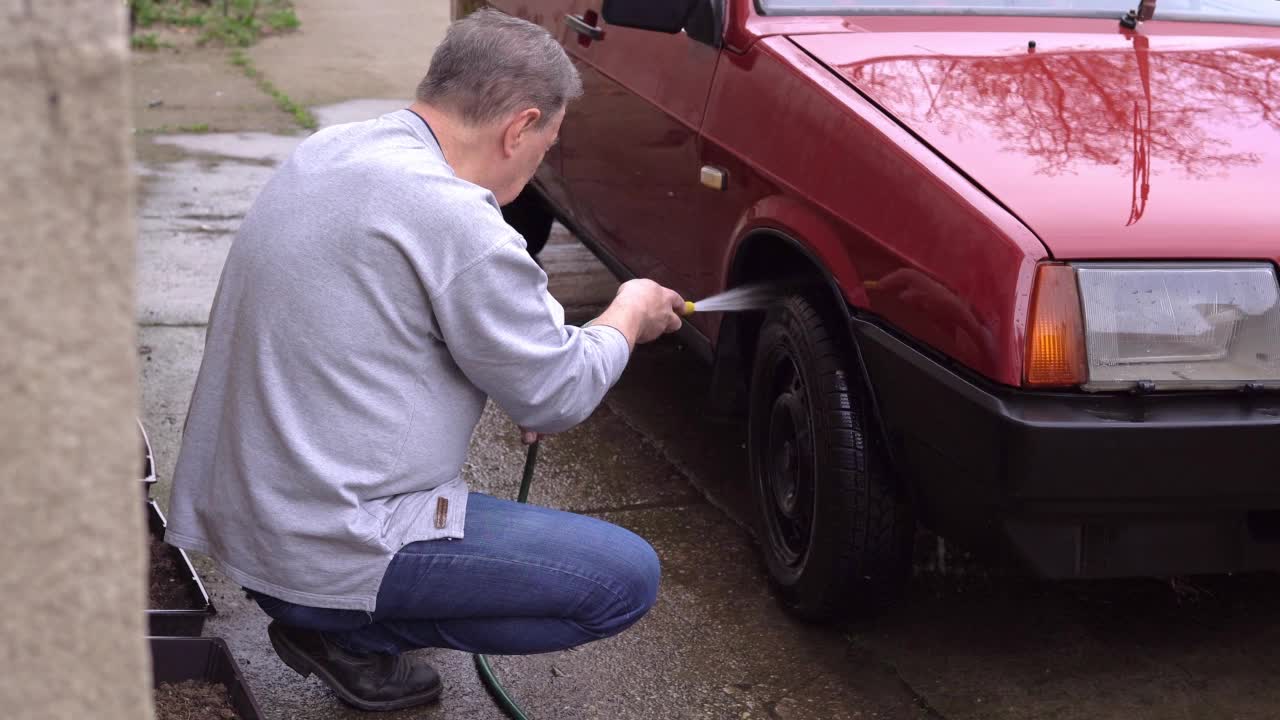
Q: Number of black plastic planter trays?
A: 3